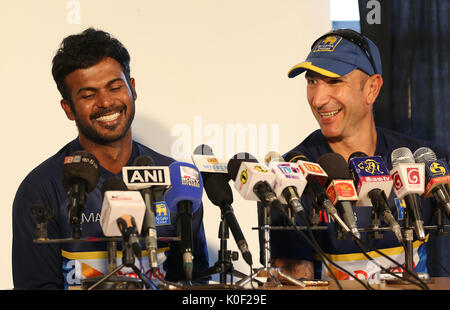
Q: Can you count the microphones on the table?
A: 12